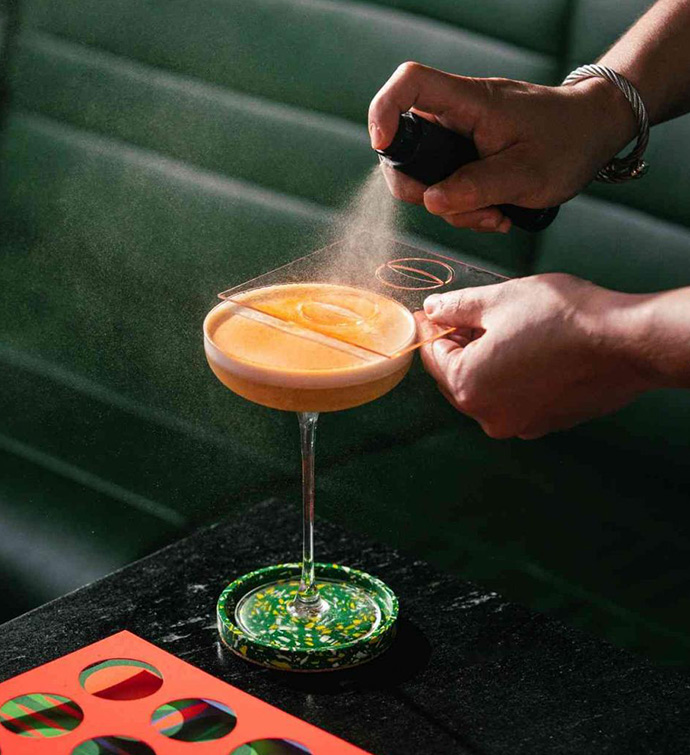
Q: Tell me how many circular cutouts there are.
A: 5